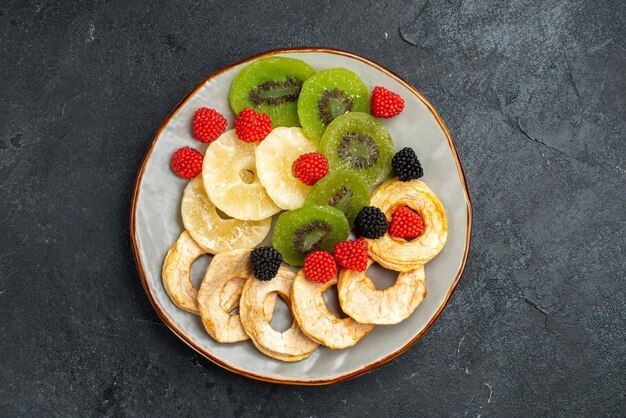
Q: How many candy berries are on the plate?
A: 11